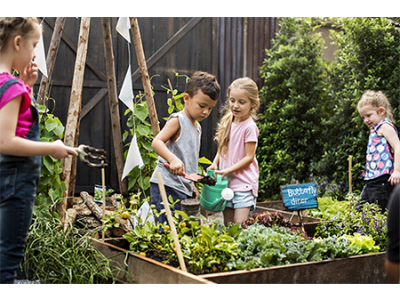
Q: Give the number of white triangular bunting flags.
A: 5